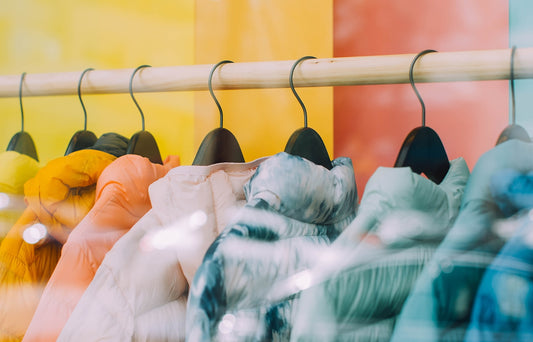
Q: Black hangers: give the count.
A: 7